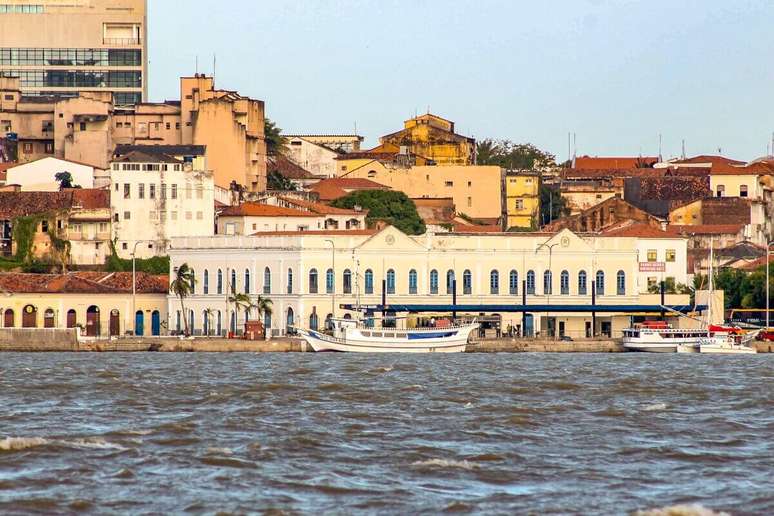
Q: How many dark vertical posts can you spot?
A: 5